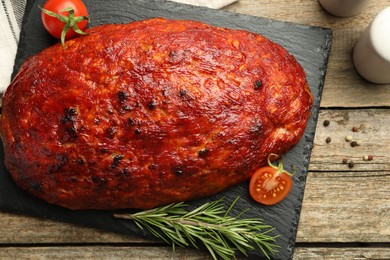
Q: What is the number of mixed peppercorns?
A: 10